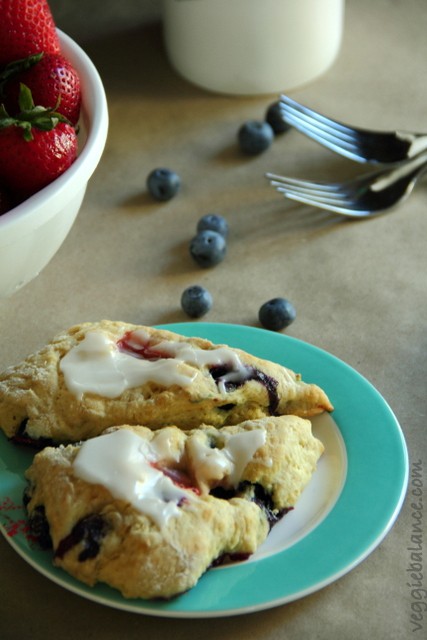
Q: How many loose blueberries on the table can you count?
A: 7